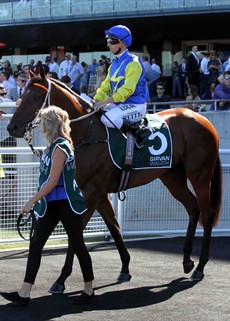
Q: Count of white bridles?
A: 1